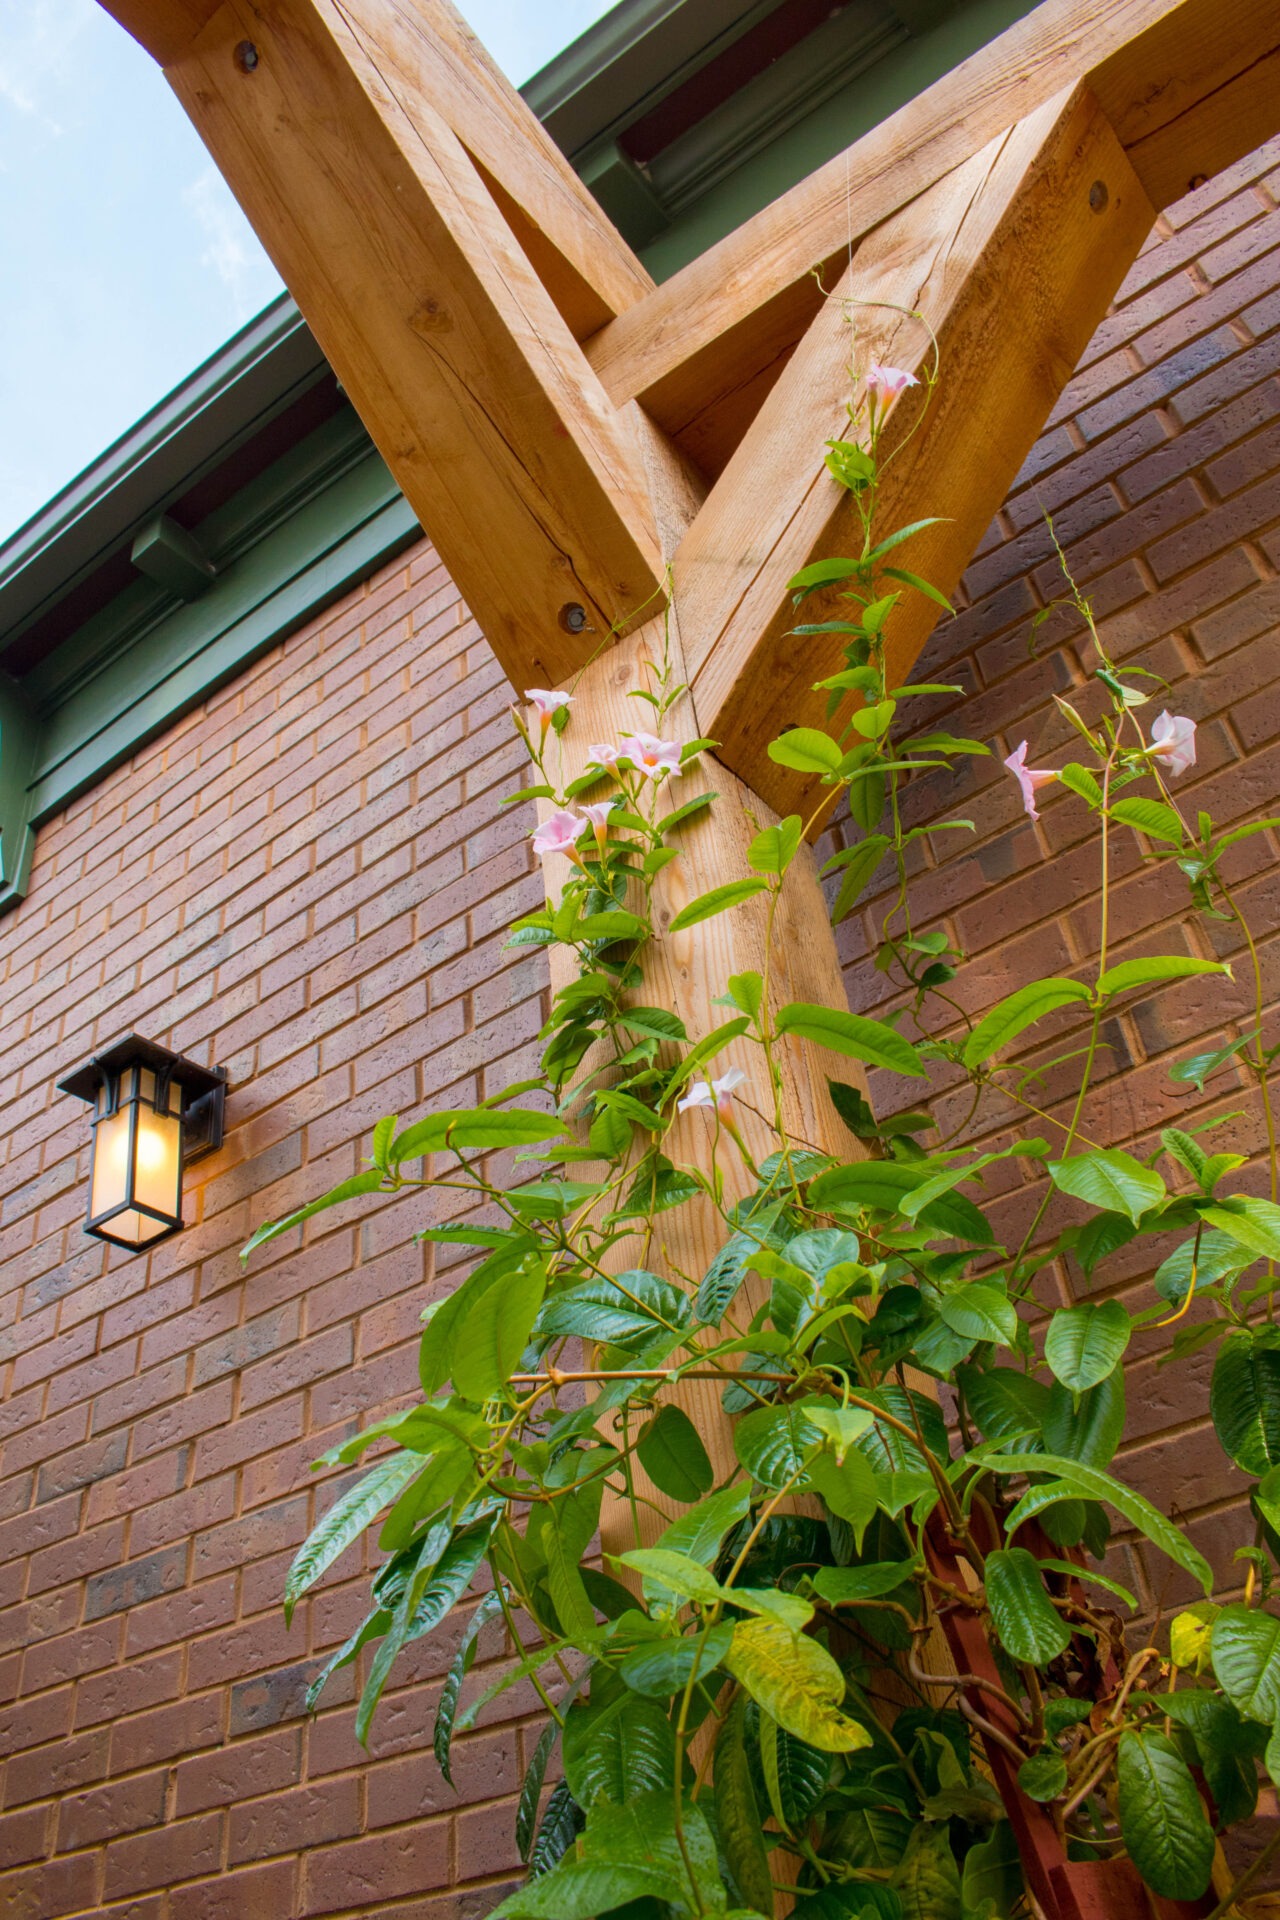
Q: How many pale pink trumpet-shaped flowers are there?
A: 9